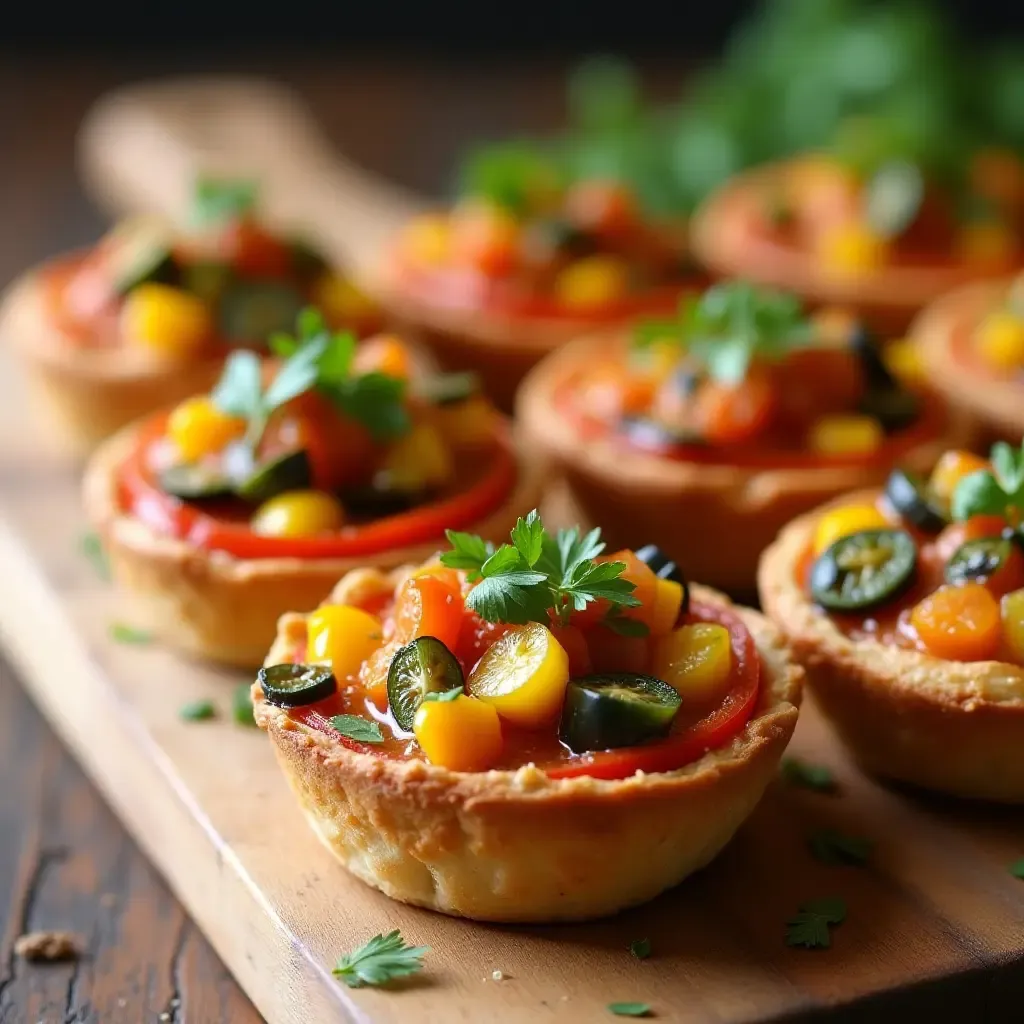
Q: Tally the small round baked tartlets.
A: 8